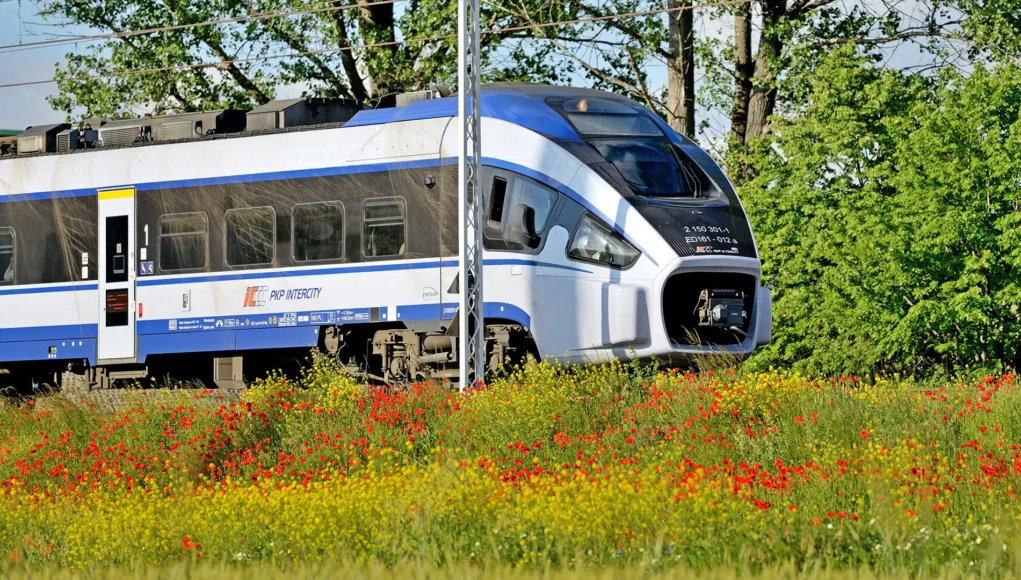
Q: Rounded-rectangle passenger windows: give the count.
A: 5